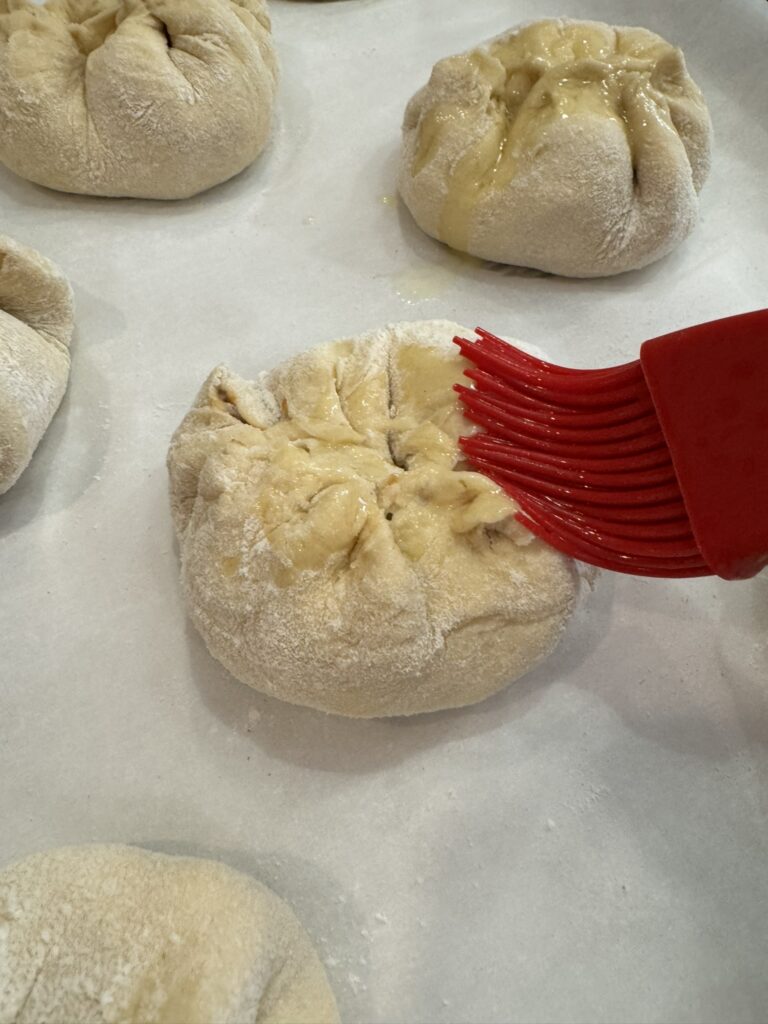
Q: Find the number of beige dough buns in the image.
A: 5